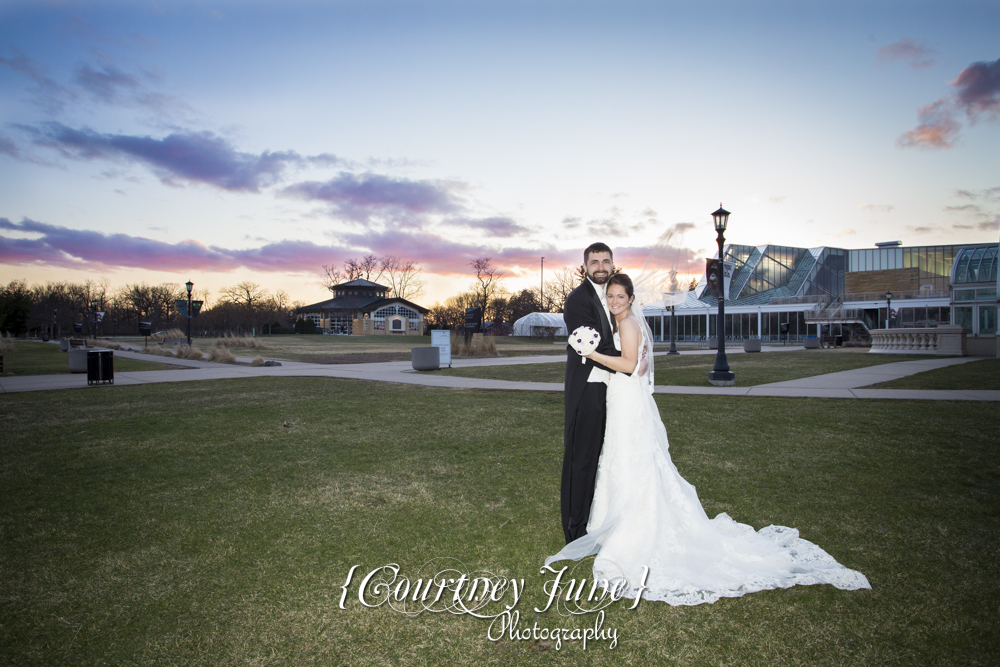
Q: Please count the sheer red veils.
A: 0